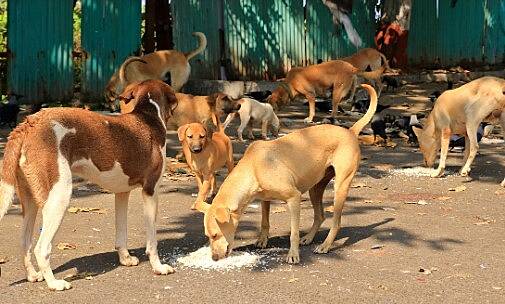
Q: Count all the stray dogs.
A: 9